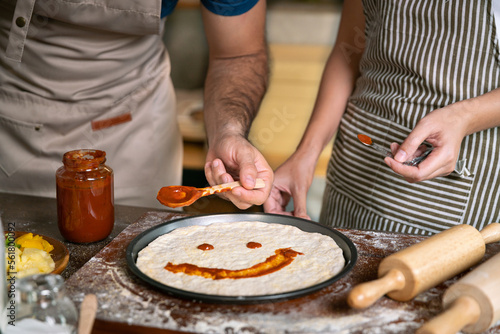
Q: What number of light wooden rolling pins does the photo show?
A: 2